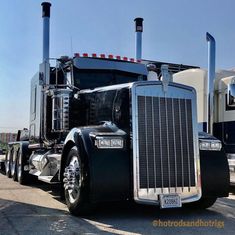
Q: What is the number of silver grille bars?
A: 7